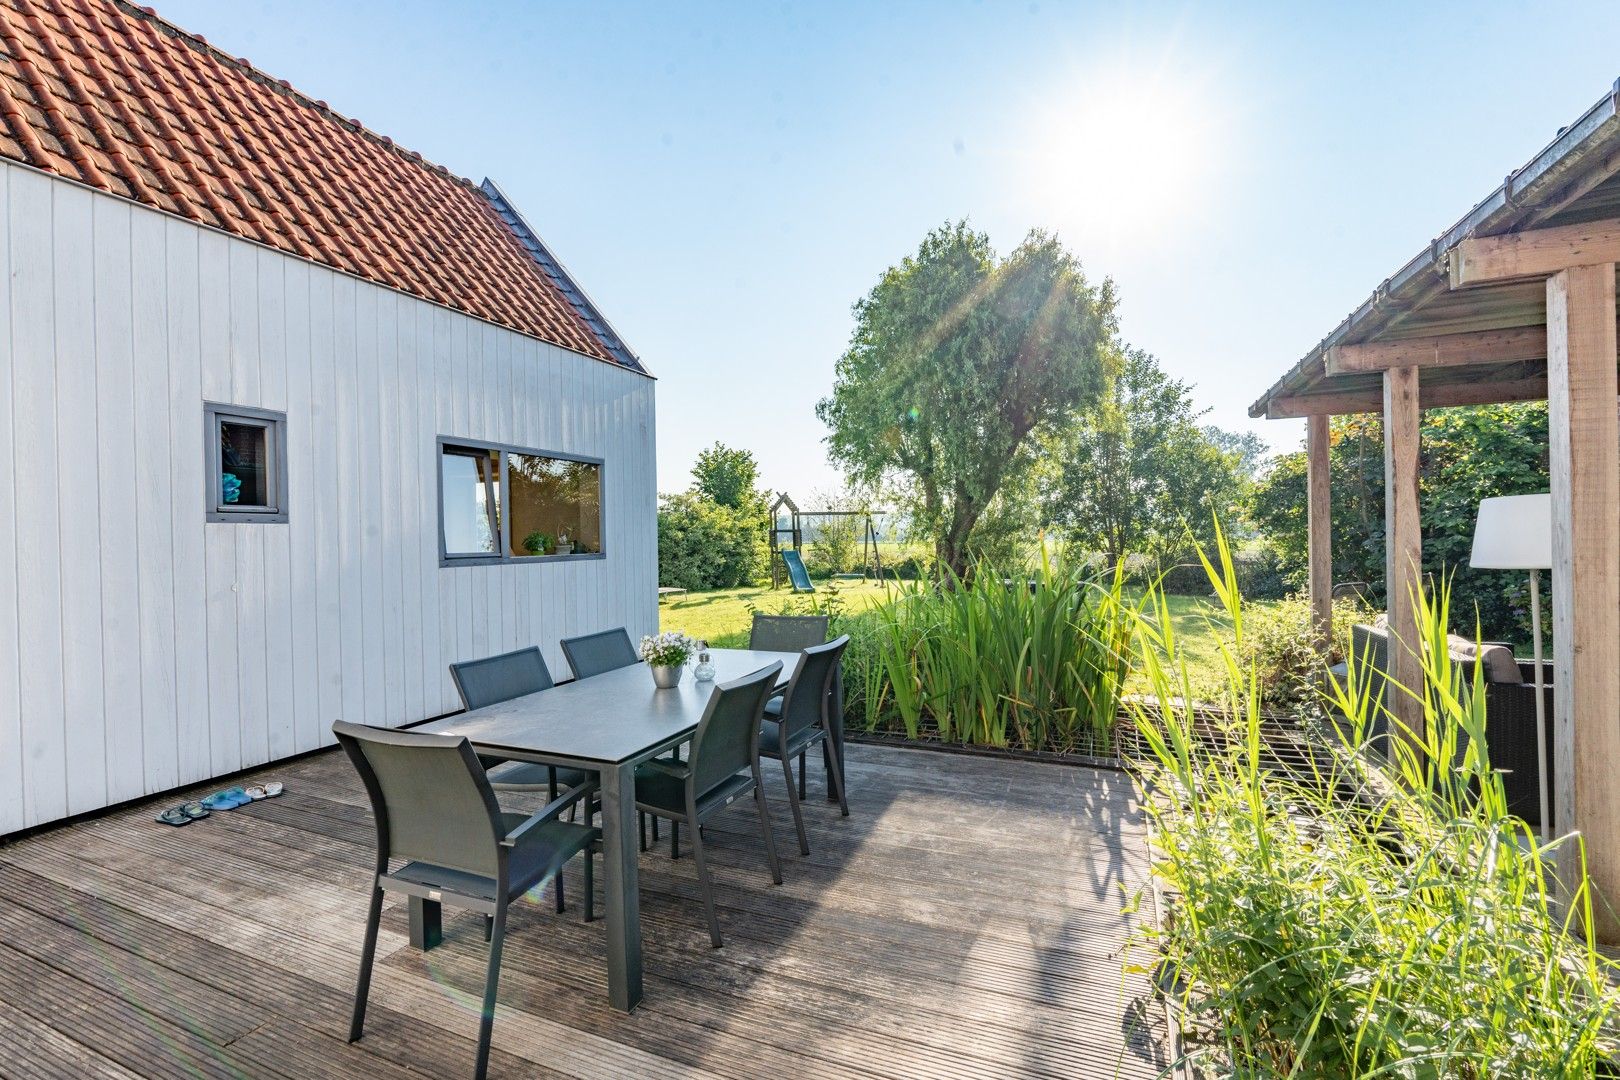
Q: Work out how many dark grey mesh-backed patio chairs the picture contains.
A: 6